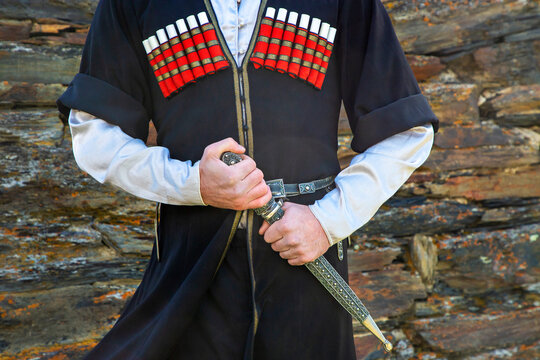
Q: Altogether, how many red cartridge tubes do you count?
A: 14